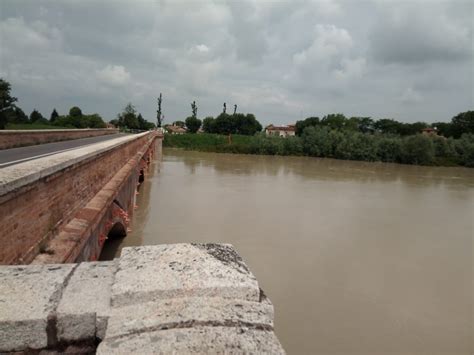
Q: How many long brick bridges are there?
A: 1